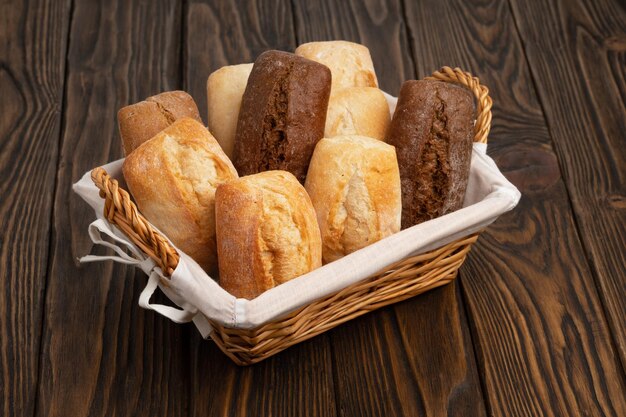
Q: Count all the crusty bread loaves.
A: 9